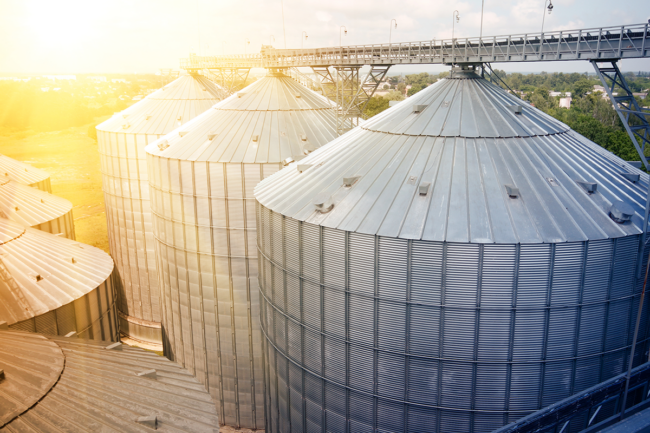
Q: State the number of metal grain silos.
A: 7